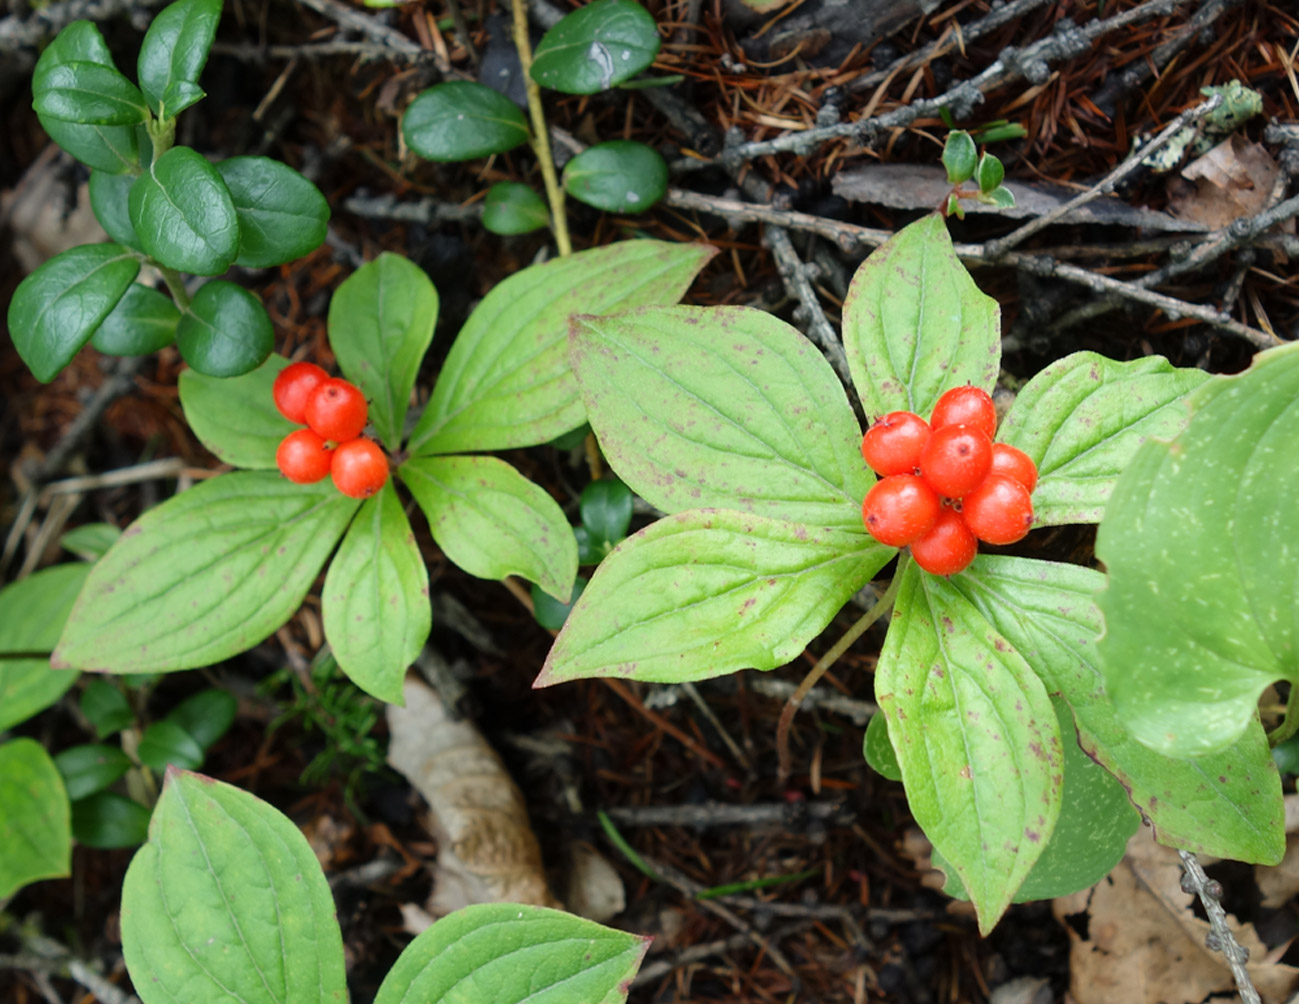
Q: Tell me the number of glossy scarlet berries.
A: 11